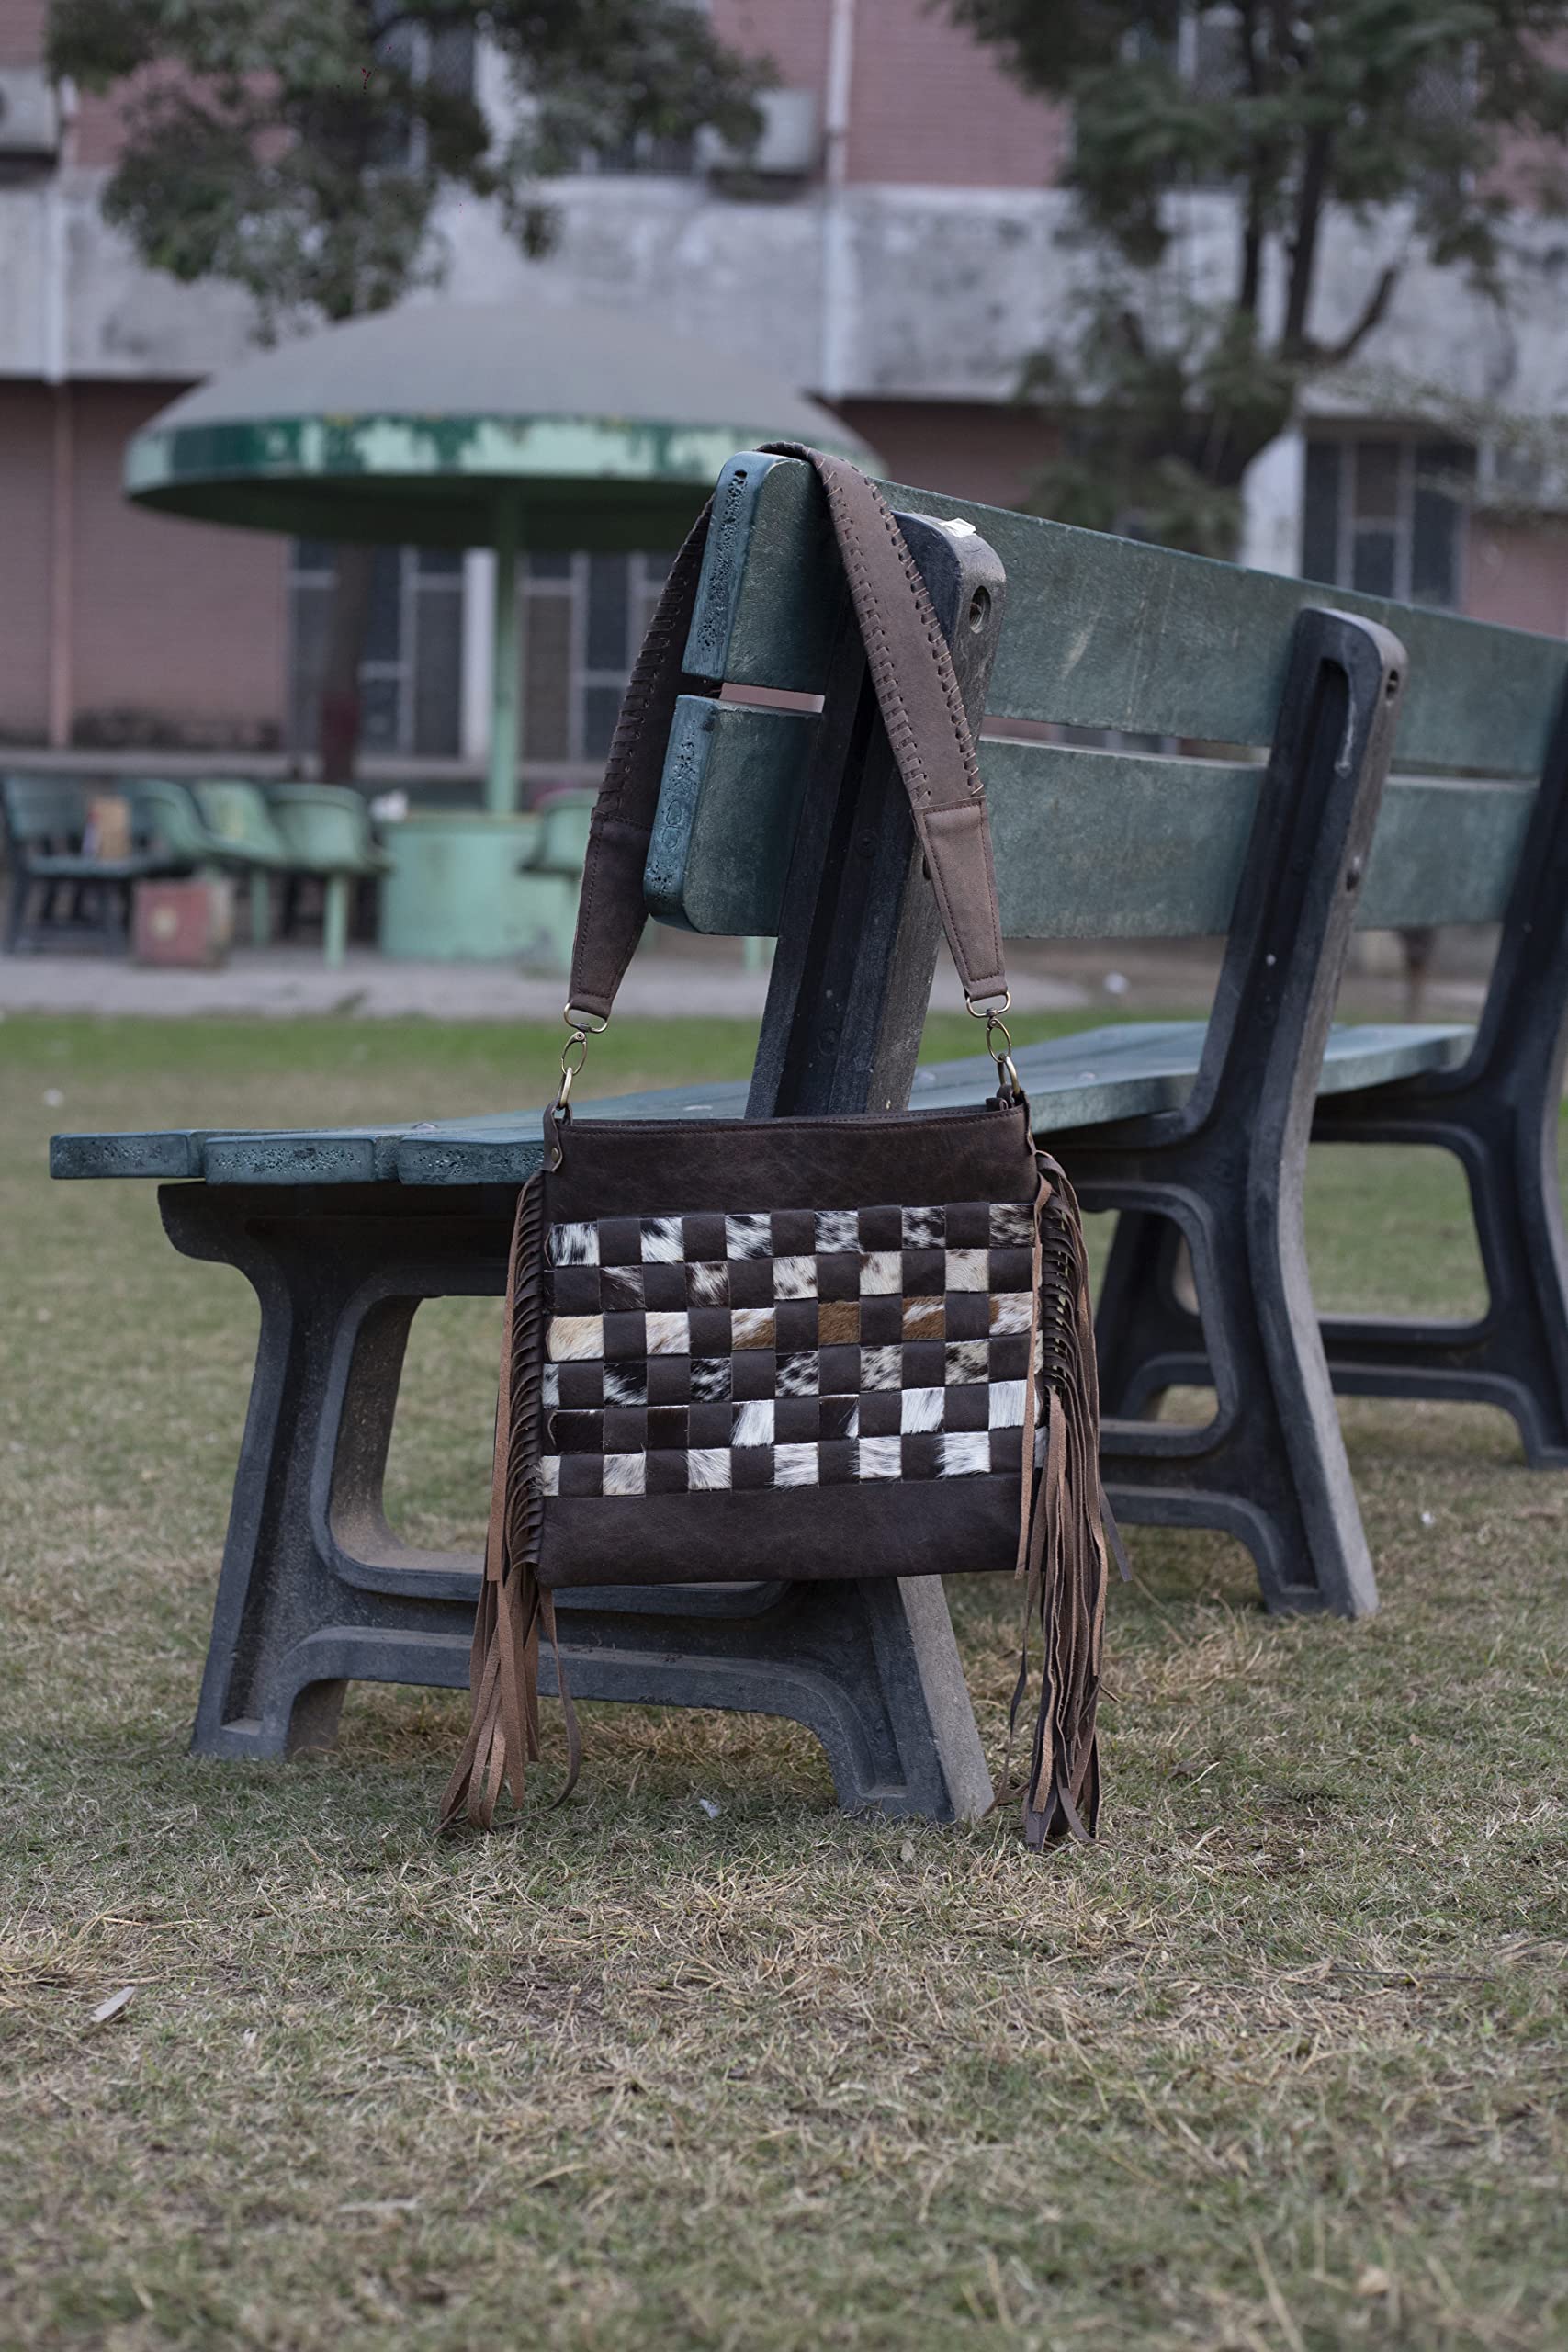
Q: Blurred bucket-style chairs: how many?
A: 4